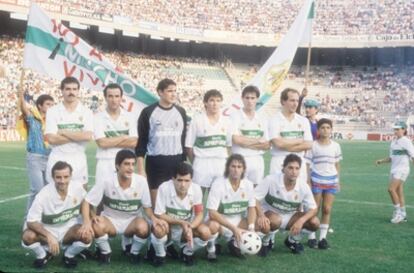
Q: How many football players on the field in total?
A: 11